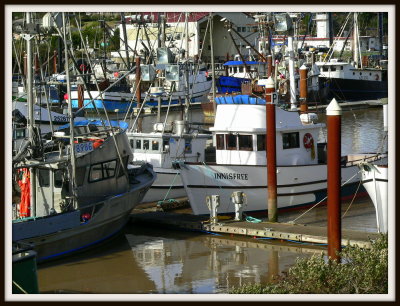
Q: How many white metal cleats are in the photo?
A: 2